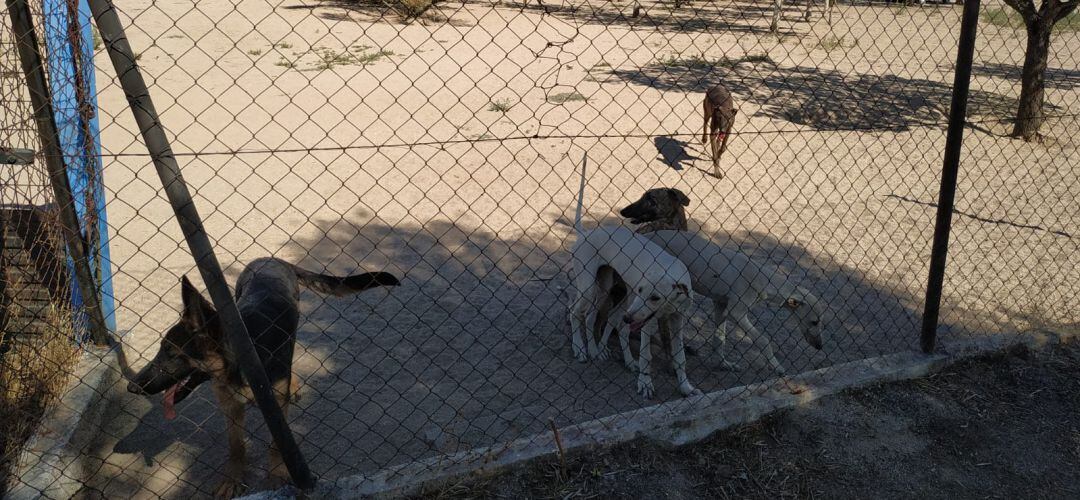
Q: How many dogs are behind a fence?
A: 5